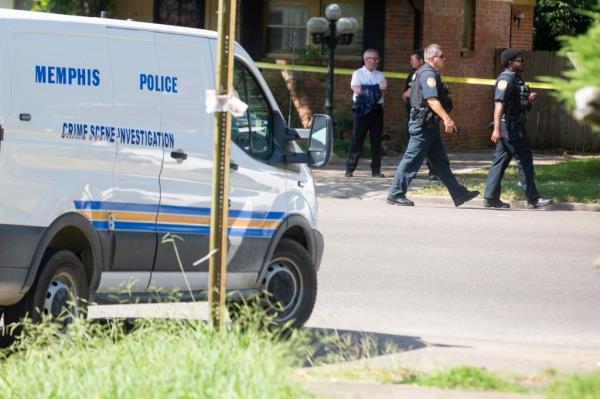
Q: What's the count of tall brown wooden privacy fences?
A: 1